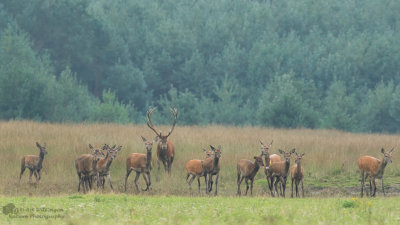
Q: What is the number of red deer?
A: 13